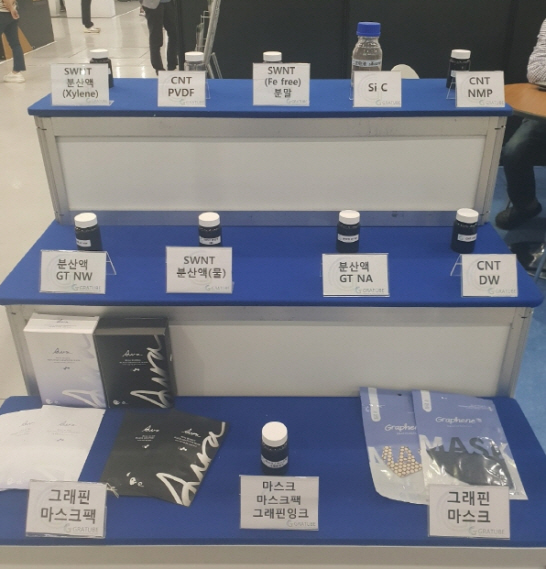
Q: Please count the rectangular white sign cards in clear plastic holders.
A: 12